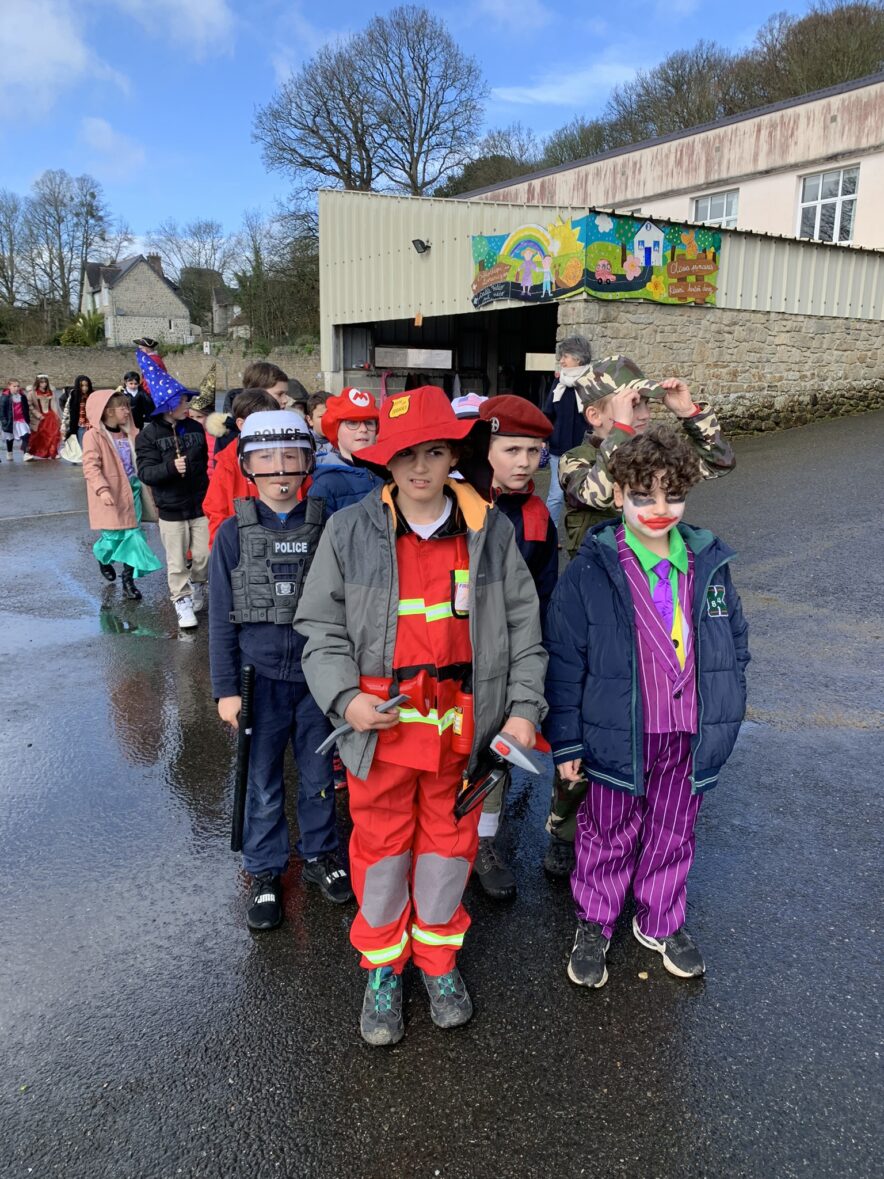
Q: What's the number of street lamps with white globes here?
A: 0